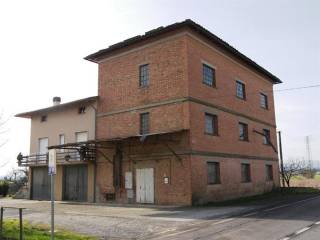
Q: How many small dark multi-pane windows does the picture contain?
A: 11